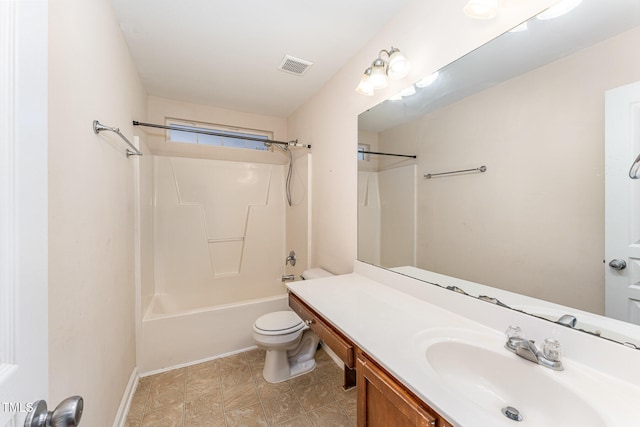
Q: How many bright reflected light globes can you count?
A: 5